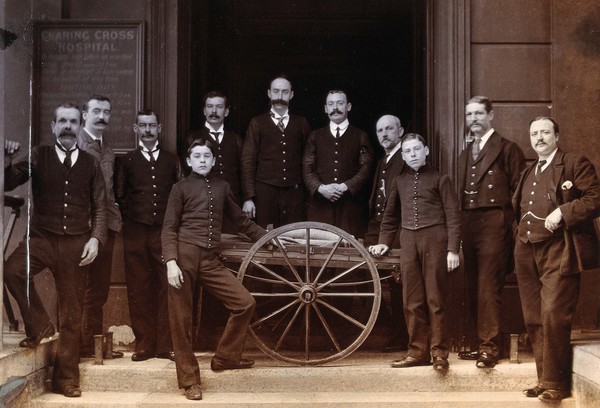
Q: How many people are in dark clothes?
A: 11